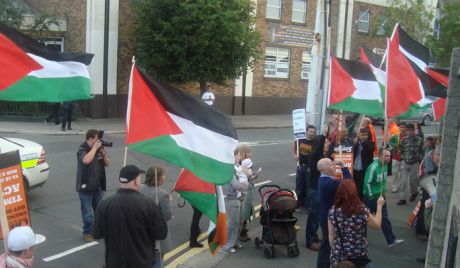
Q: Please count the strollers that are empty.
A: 1